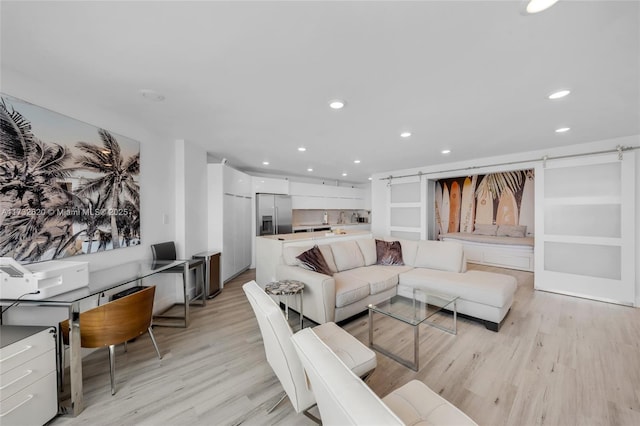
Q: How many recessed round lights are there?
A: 12